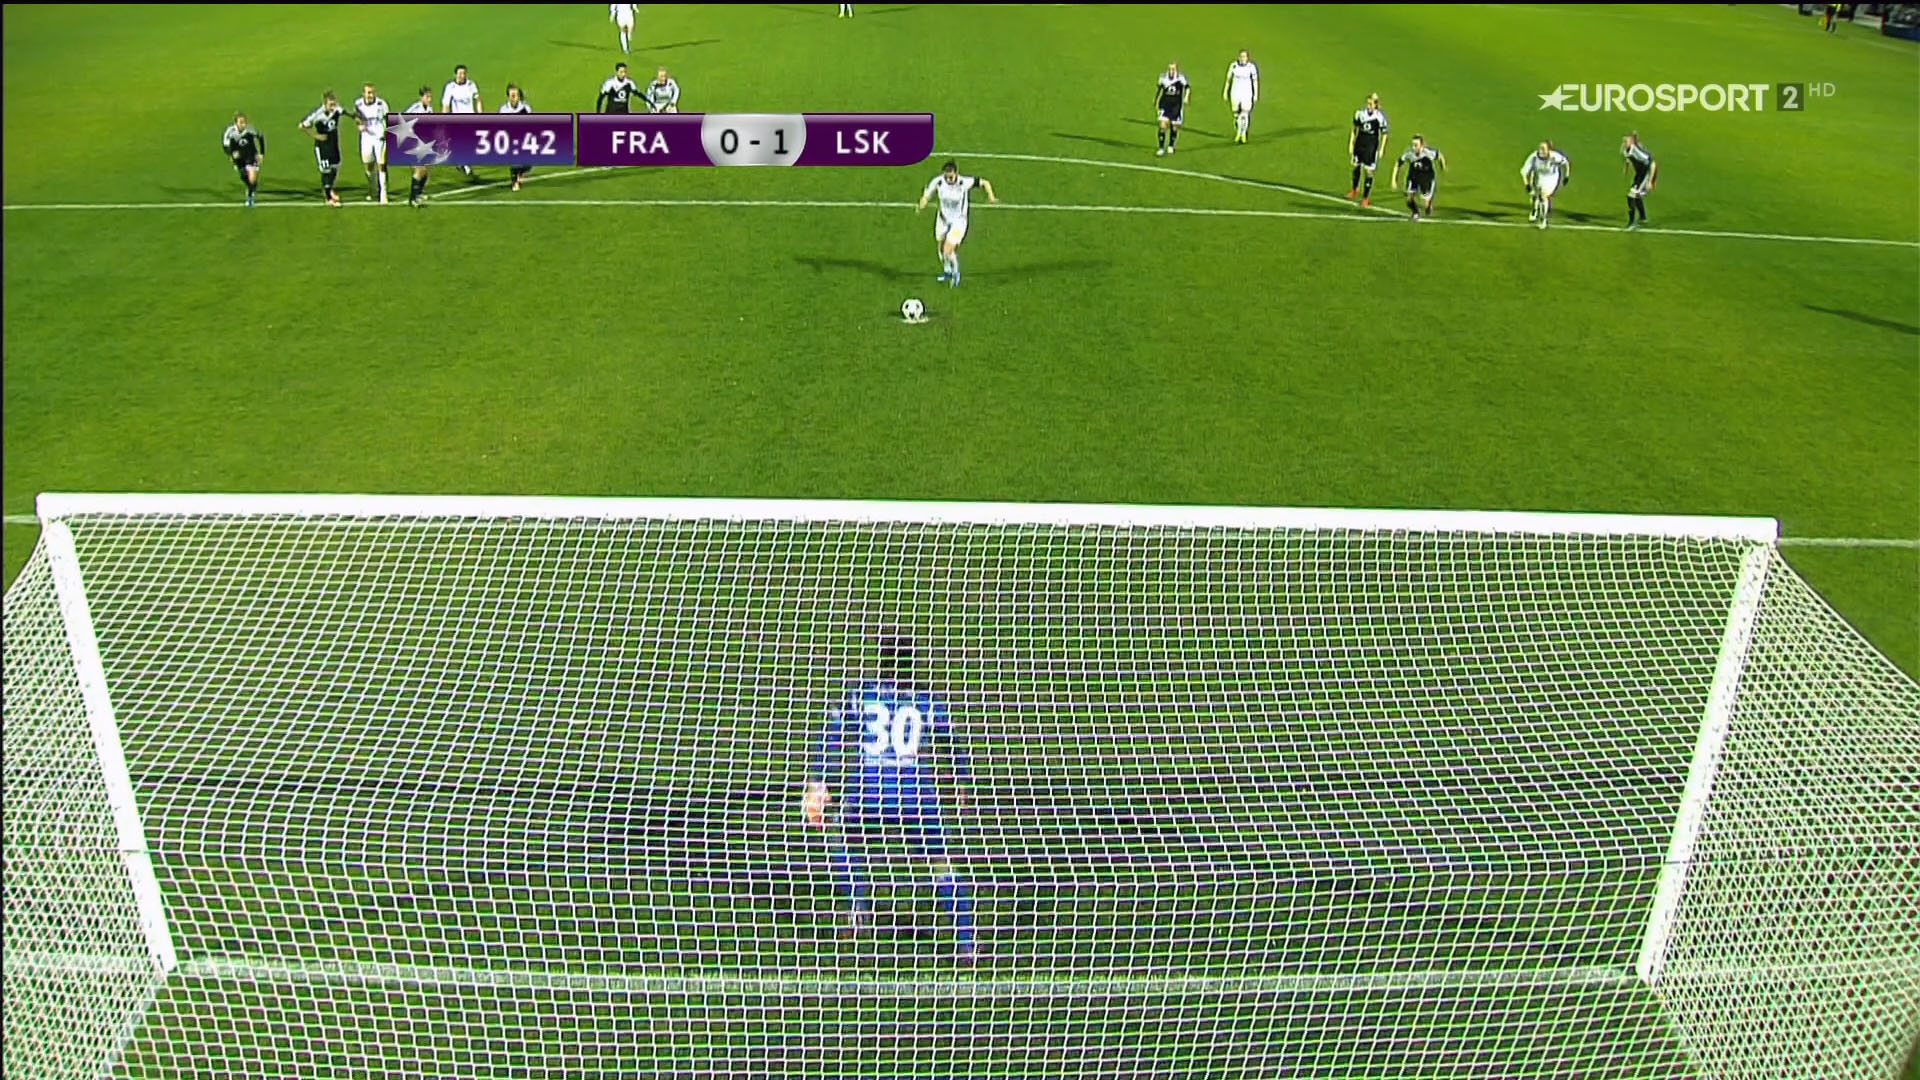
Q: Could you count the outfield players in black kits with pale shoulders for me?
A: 9